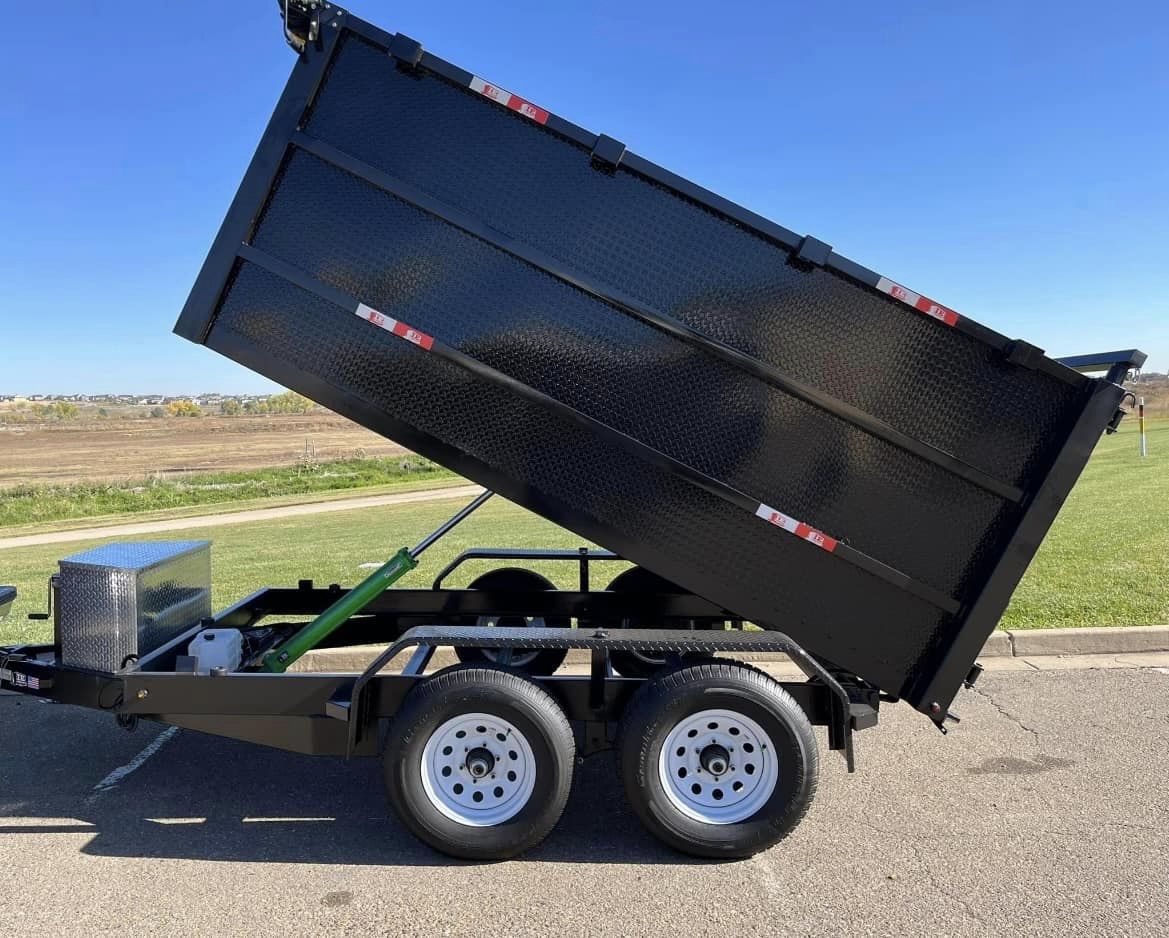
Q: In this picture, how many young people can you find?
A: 0